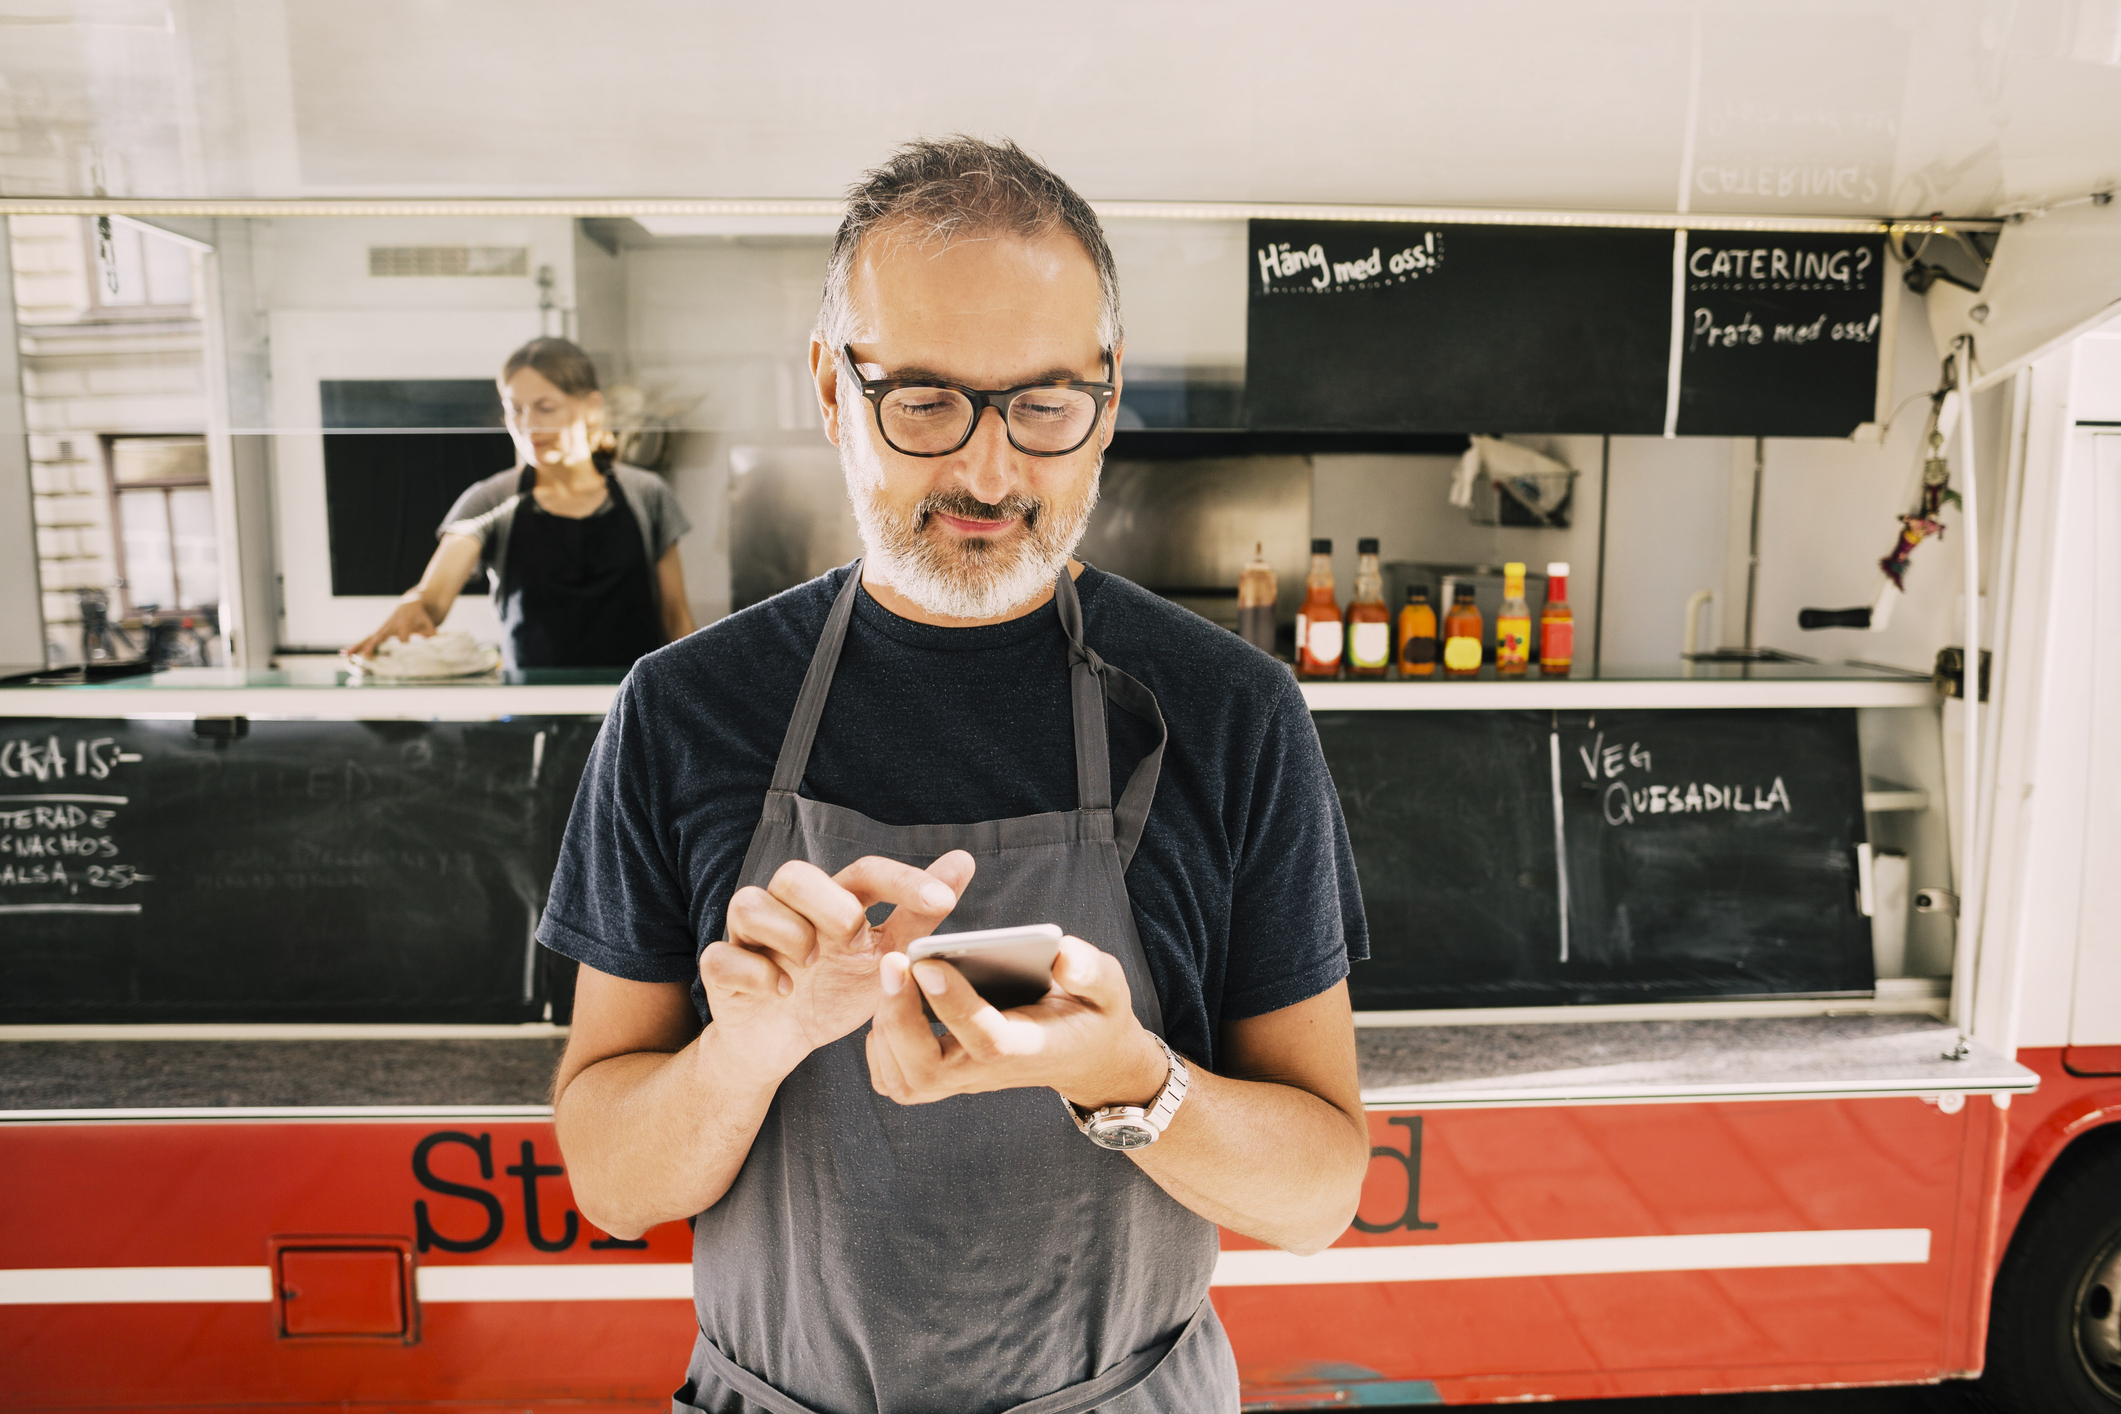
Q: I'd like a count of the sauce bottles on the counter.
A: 7